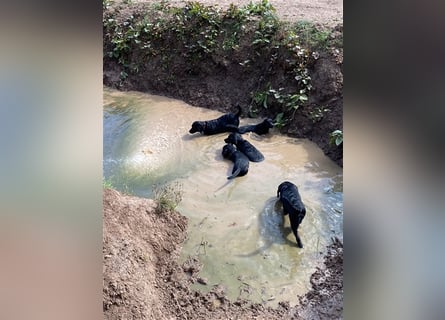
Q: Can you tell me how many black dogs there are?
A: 5